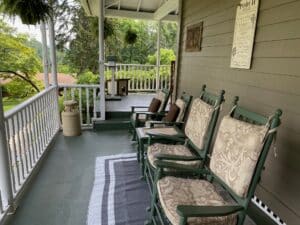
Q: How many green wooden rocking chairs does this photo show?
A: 4